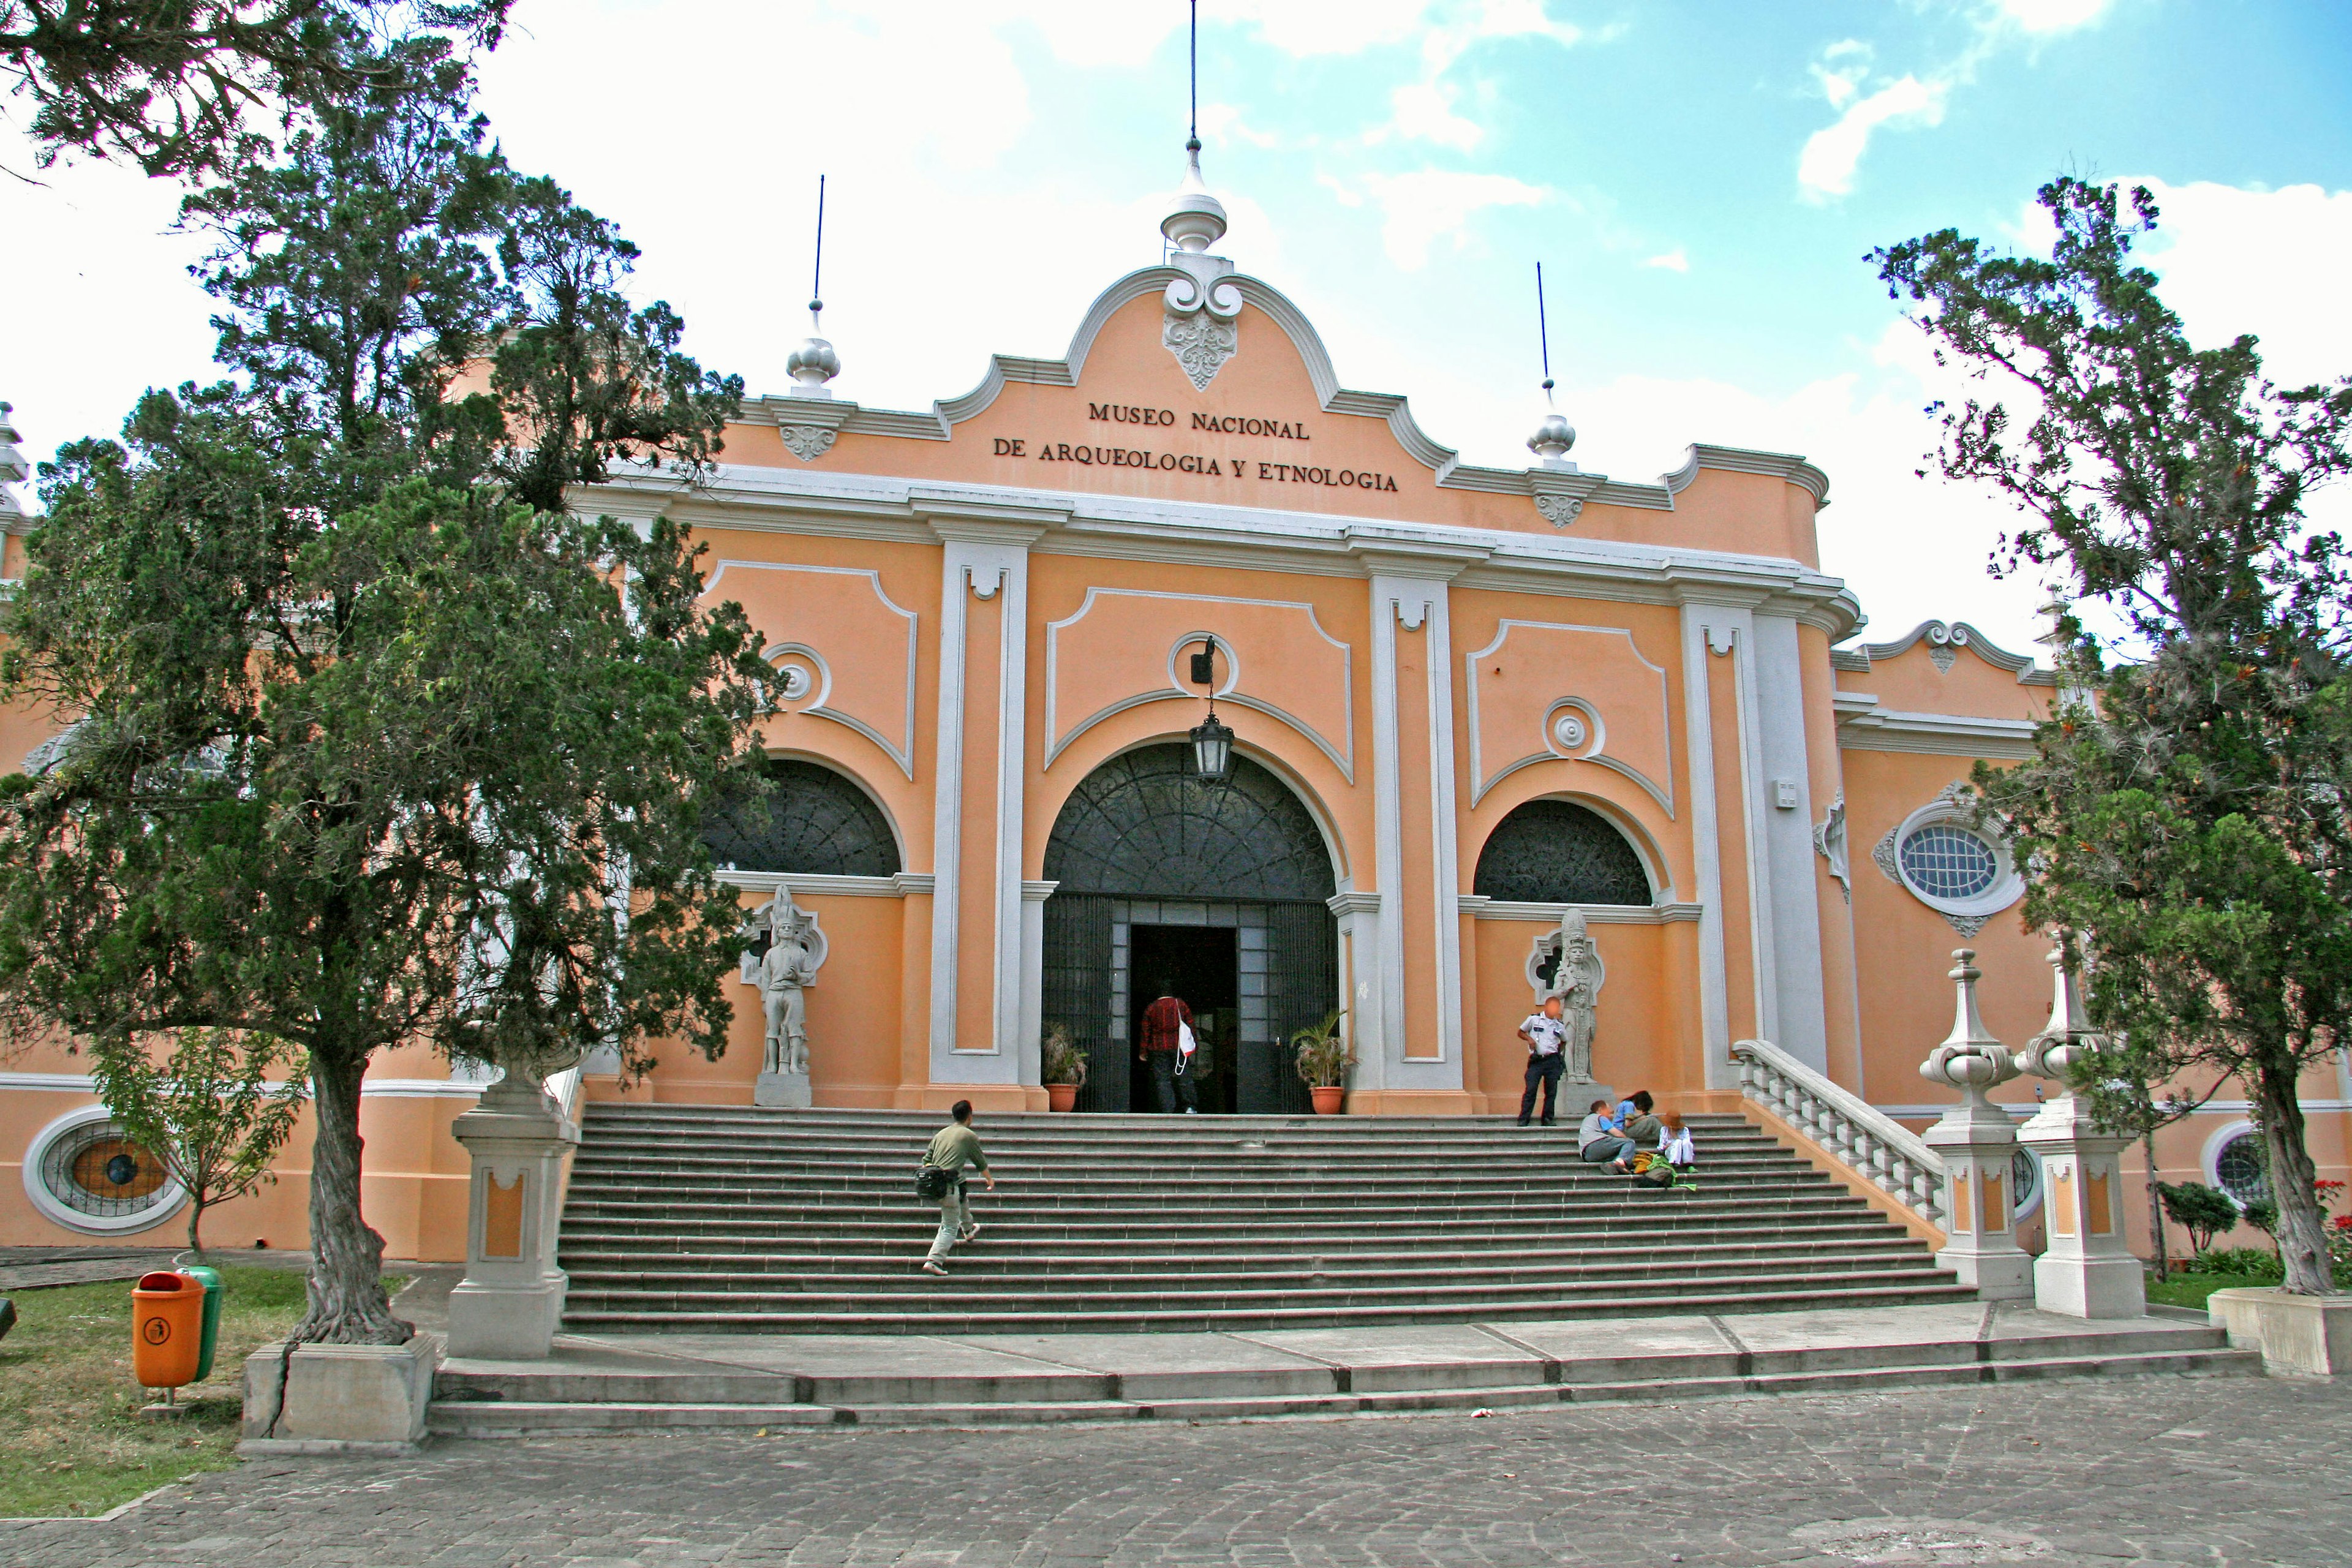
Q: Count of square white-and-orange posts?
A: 3